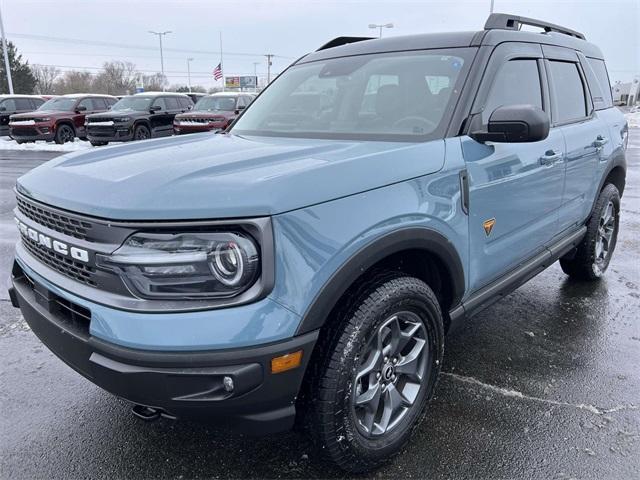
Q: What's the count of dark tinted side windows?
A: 3